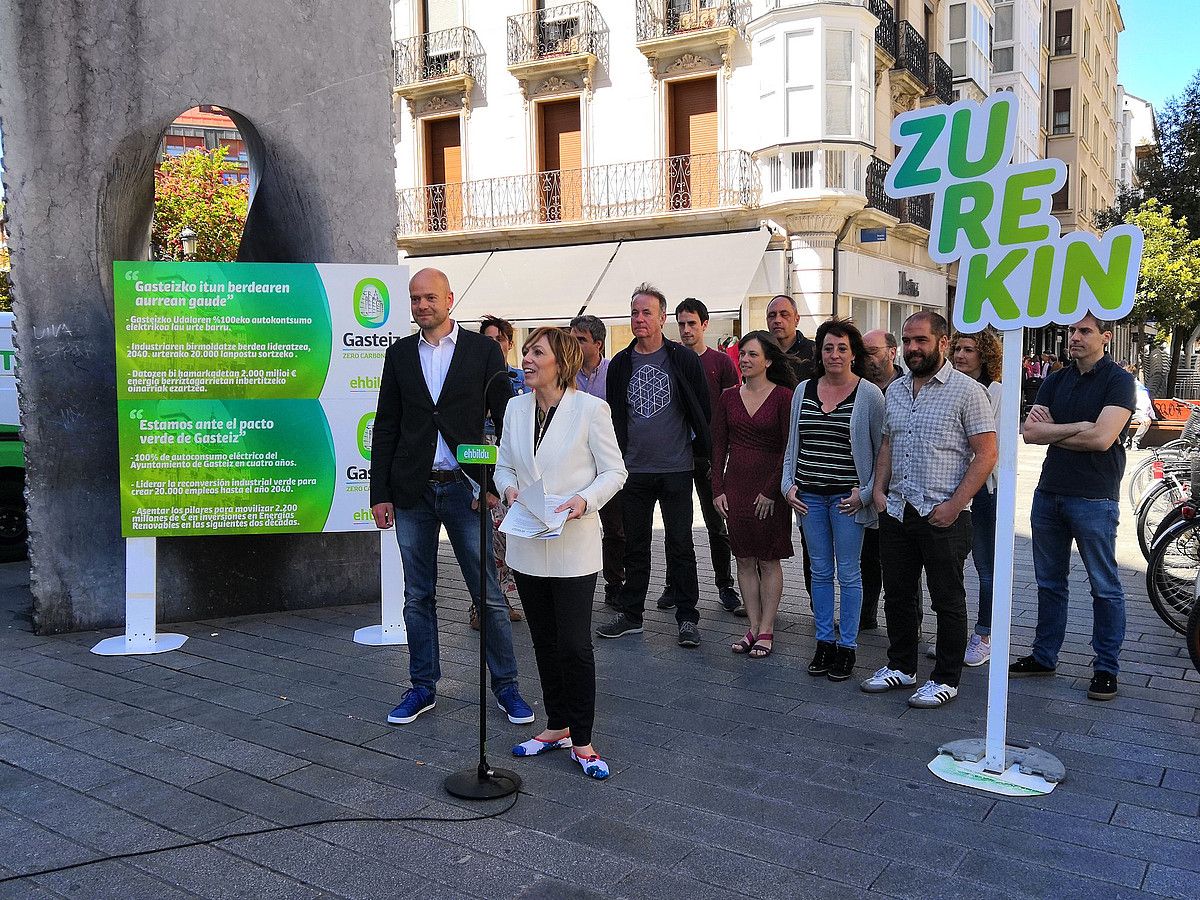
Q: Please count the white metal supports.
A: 3